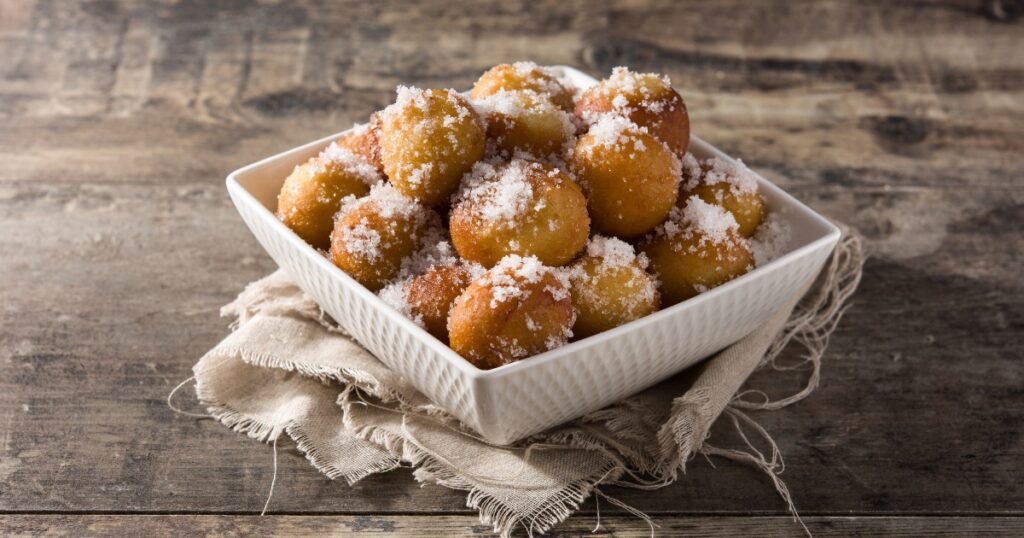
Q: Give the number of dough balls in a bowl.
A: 14